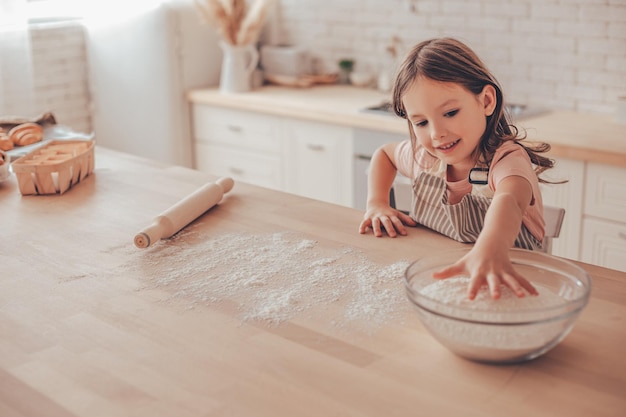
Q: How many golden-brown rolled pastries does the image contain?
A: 2